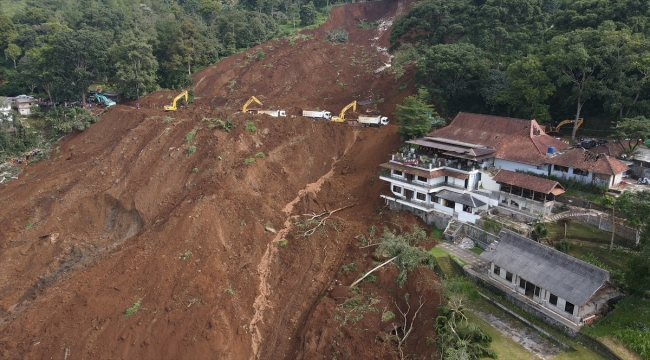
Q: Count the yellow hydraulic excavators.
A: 4